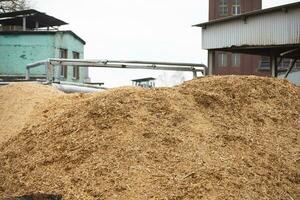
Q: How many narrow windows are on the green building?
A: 2